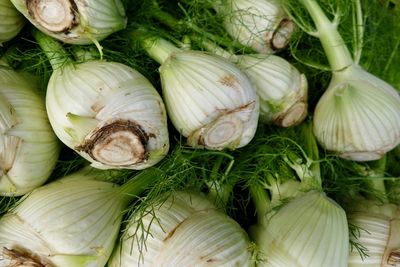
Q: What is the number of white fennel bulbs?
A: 12